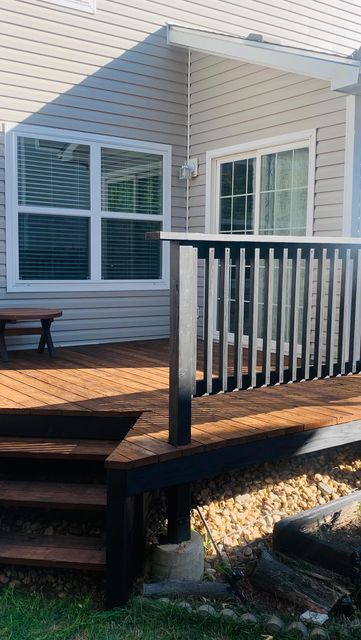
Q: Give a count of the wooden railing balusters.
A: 13